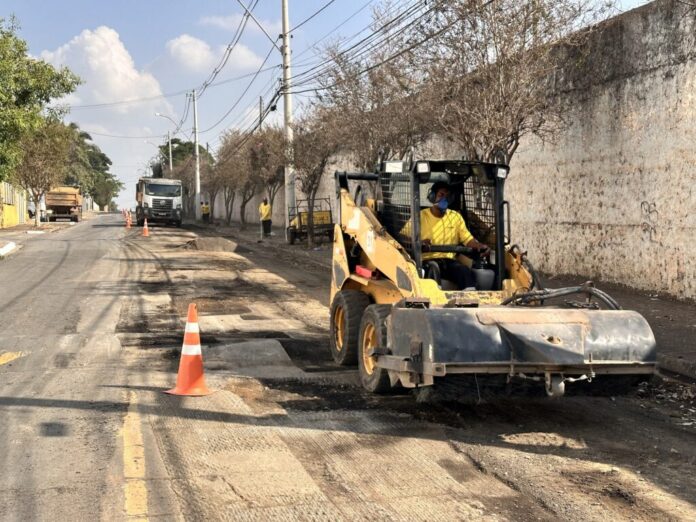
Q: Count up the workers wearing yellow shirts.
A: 3